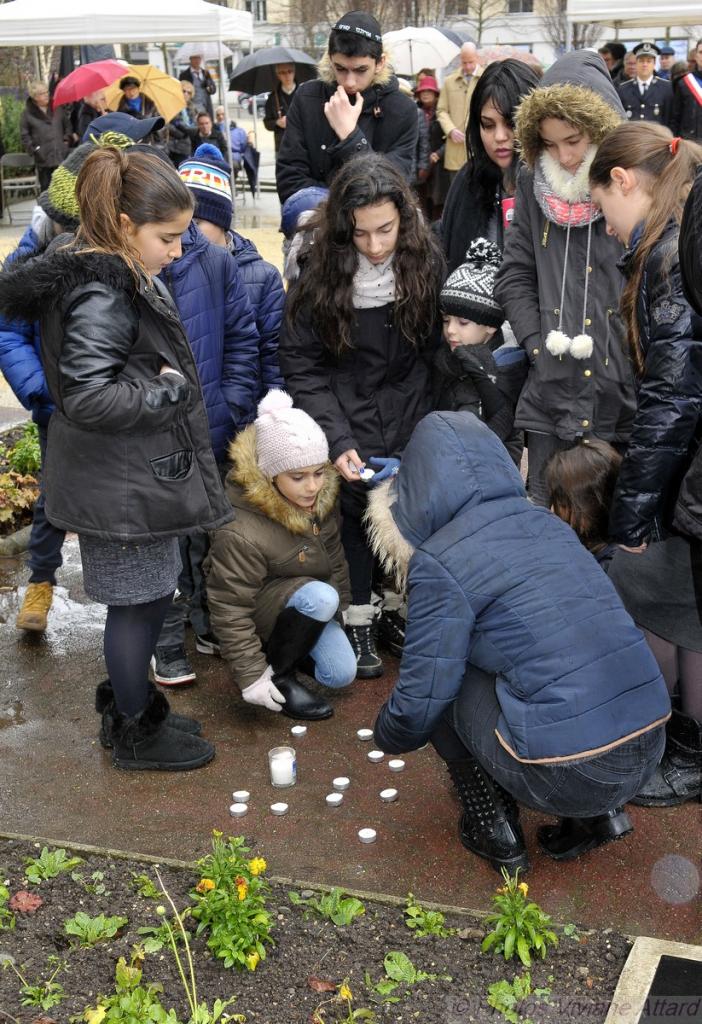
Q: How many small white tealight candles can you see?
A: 12